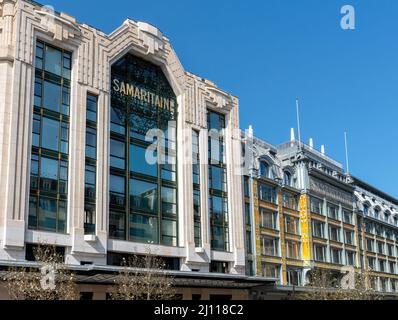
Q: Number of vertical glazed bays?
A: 5